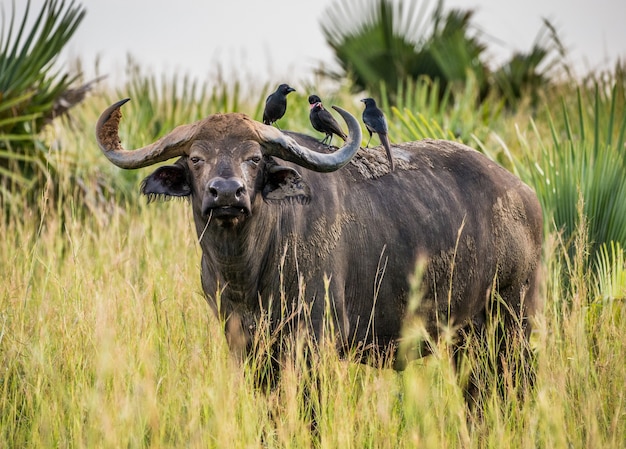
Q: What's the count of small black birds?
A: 3